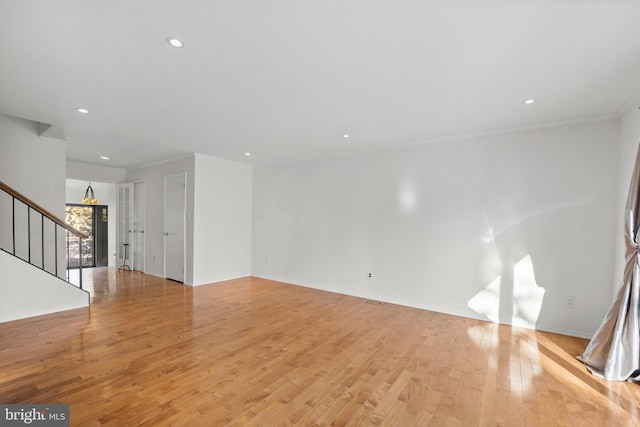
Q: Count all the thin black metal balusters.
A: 6